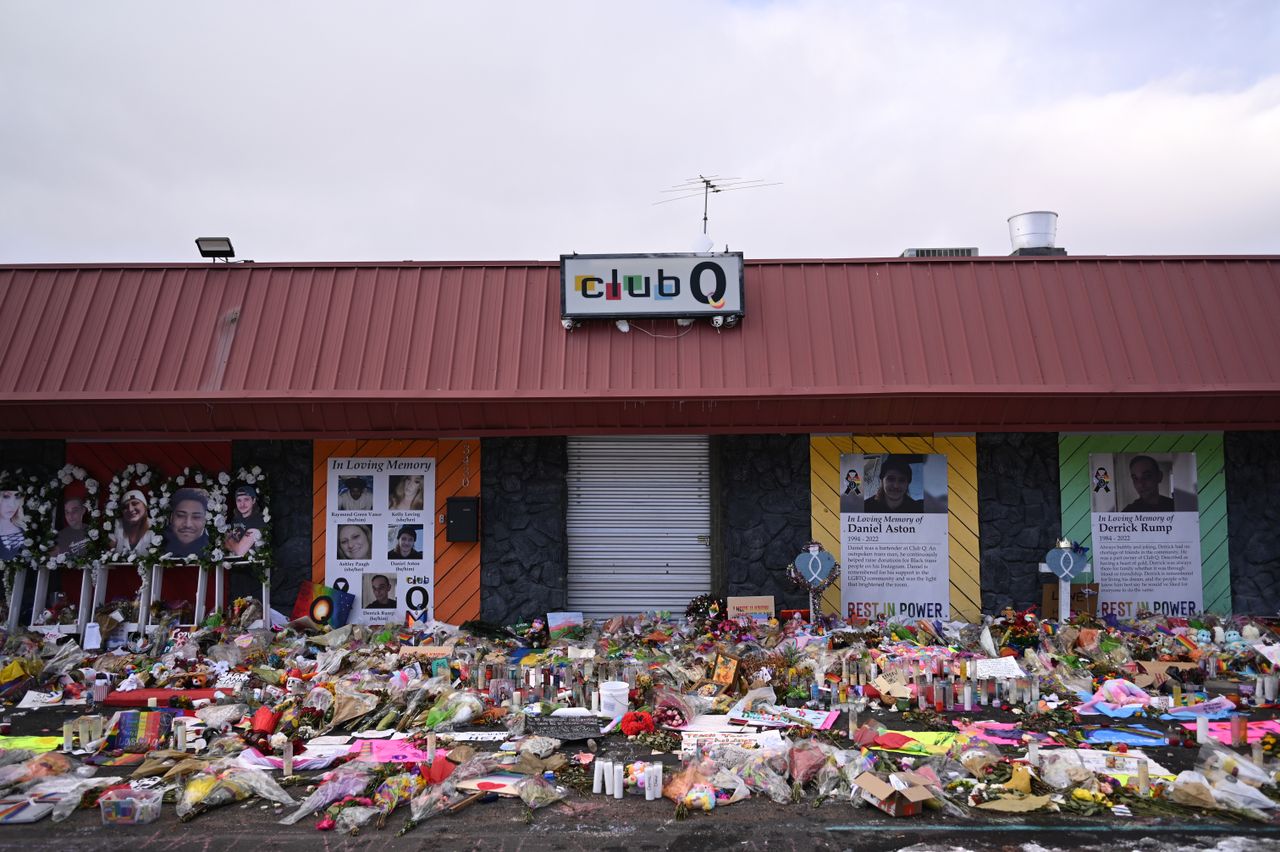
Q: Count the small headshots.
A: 5